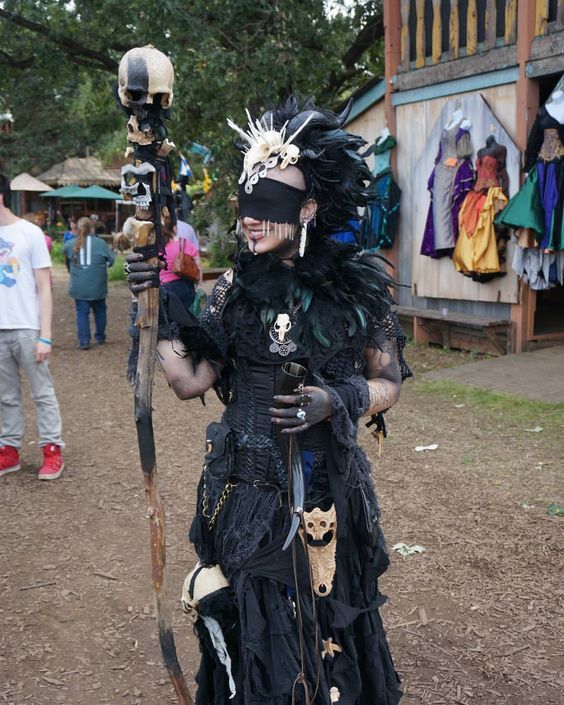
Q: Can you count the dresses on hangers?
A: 4